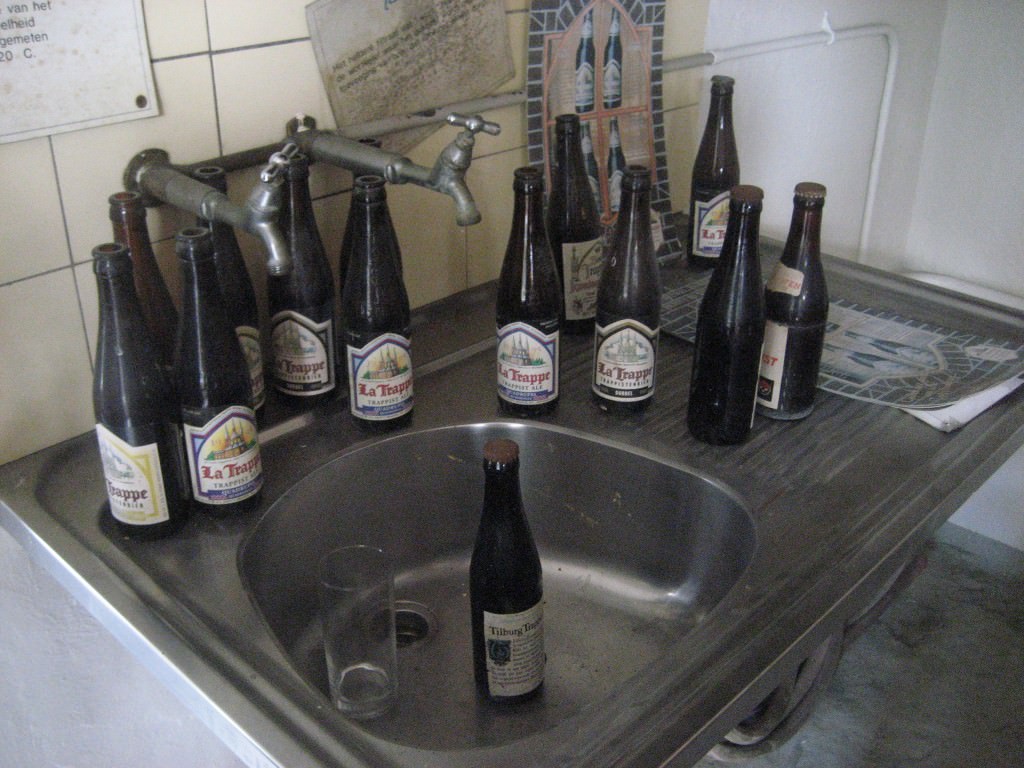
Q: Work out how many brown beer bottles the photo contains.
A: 14